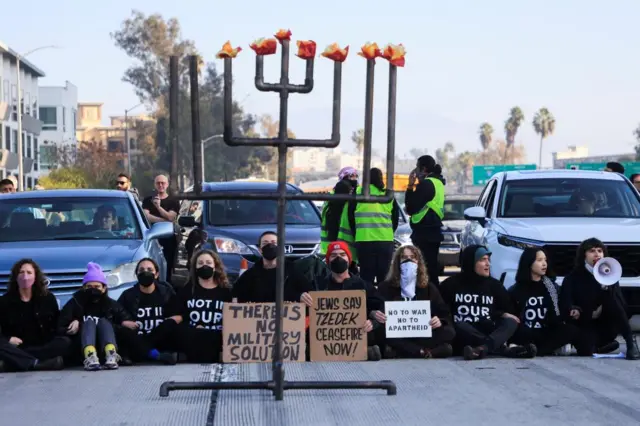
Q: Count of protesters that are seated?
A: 10